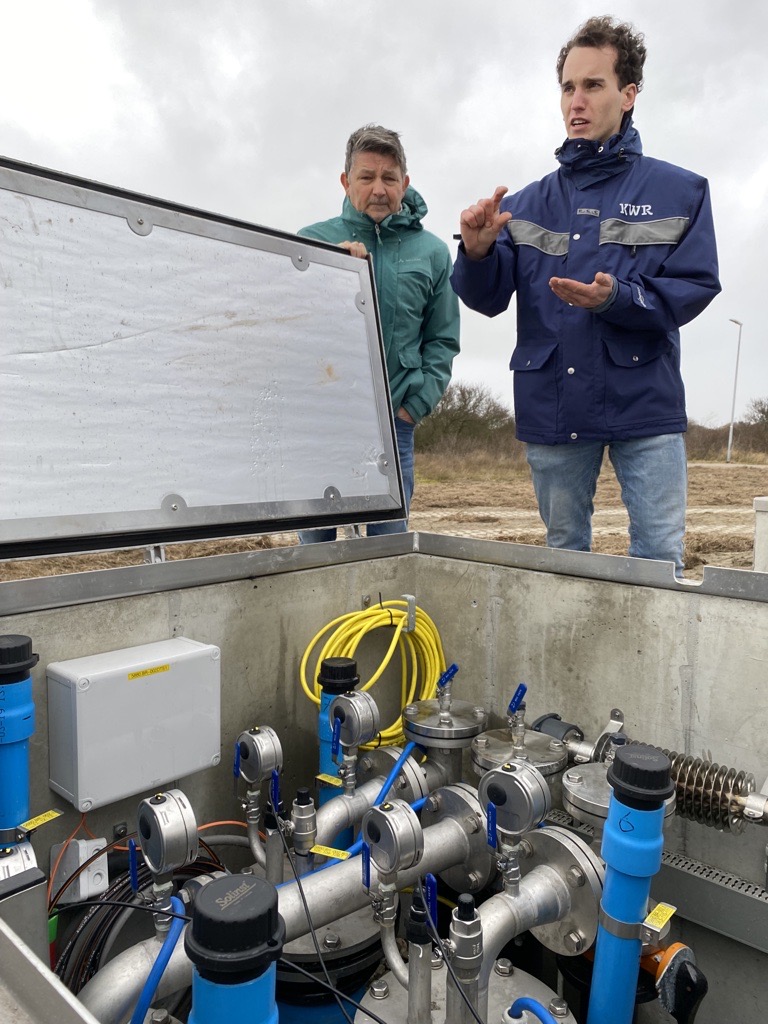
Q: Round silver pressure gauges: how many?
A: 5